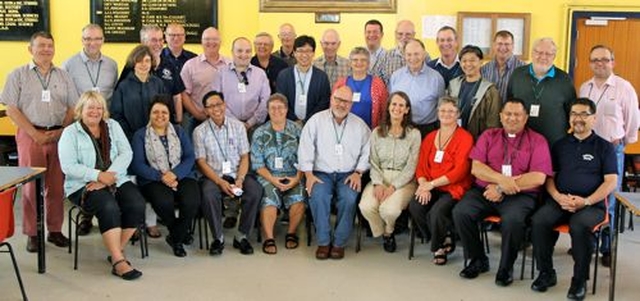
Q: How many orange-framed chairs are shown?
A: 3